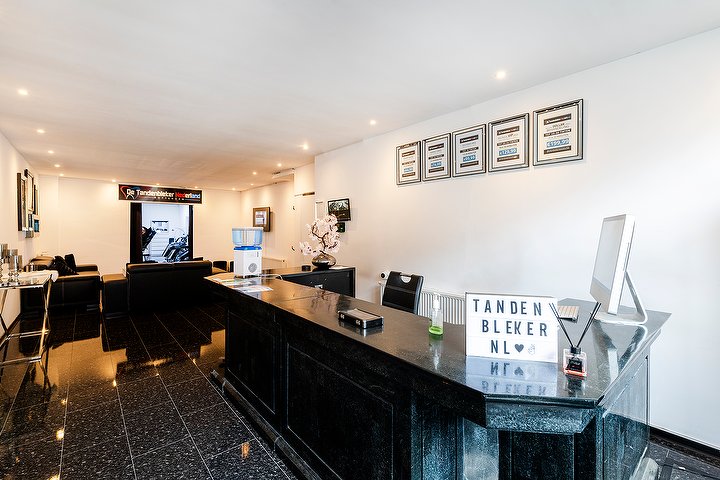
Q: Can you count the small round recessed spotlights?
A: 15